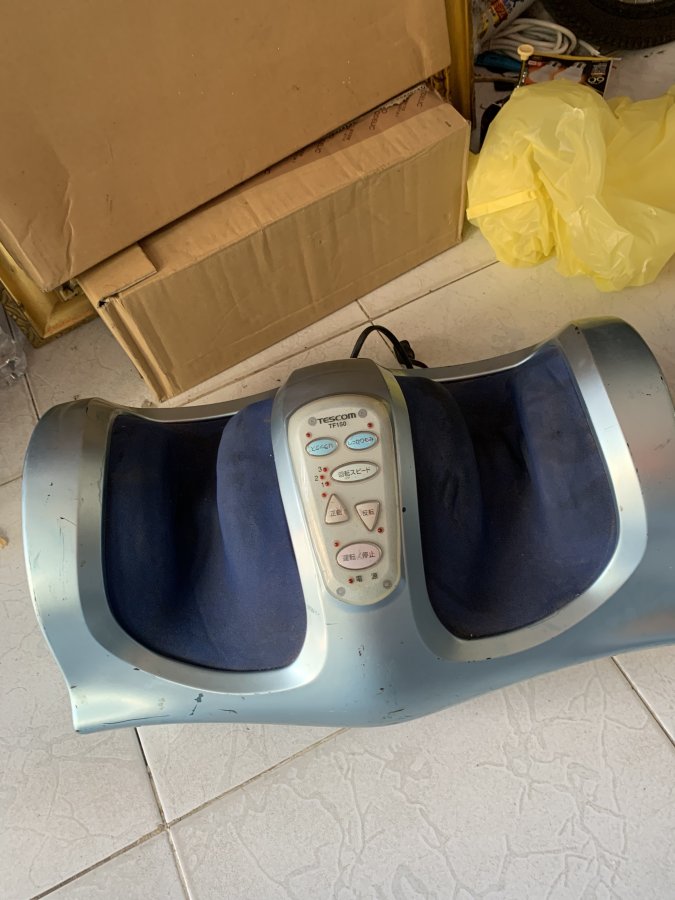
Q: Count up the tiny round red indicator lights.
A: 9